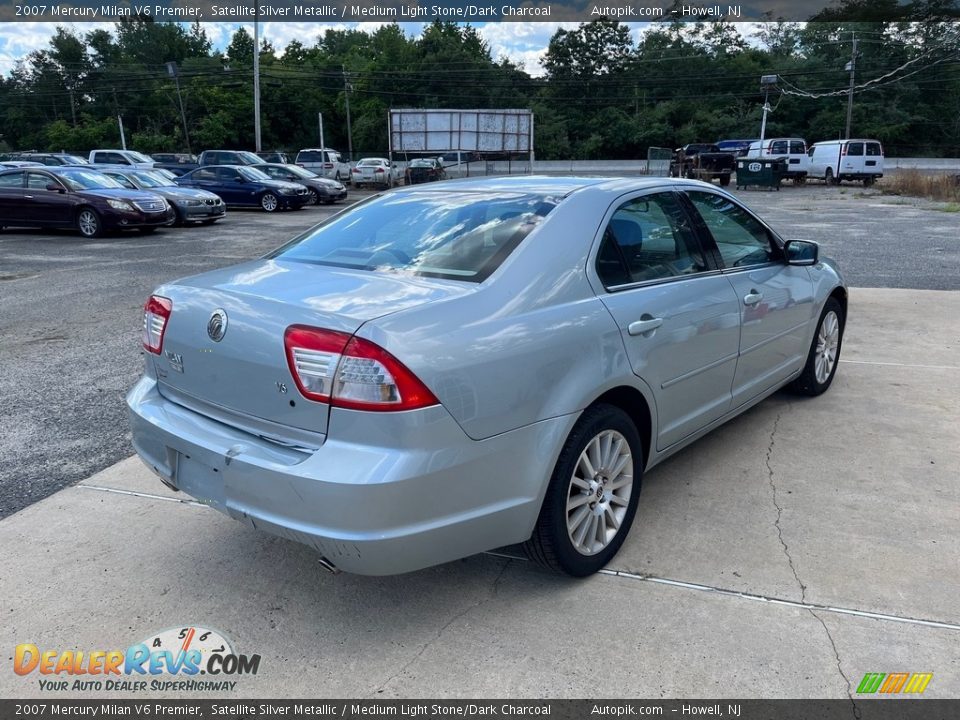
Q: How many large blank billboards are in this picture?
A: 1